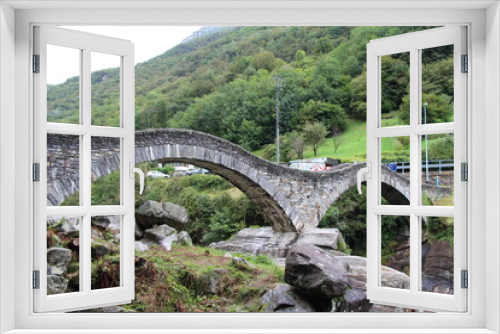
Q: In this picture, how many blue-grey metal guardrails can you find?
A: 1